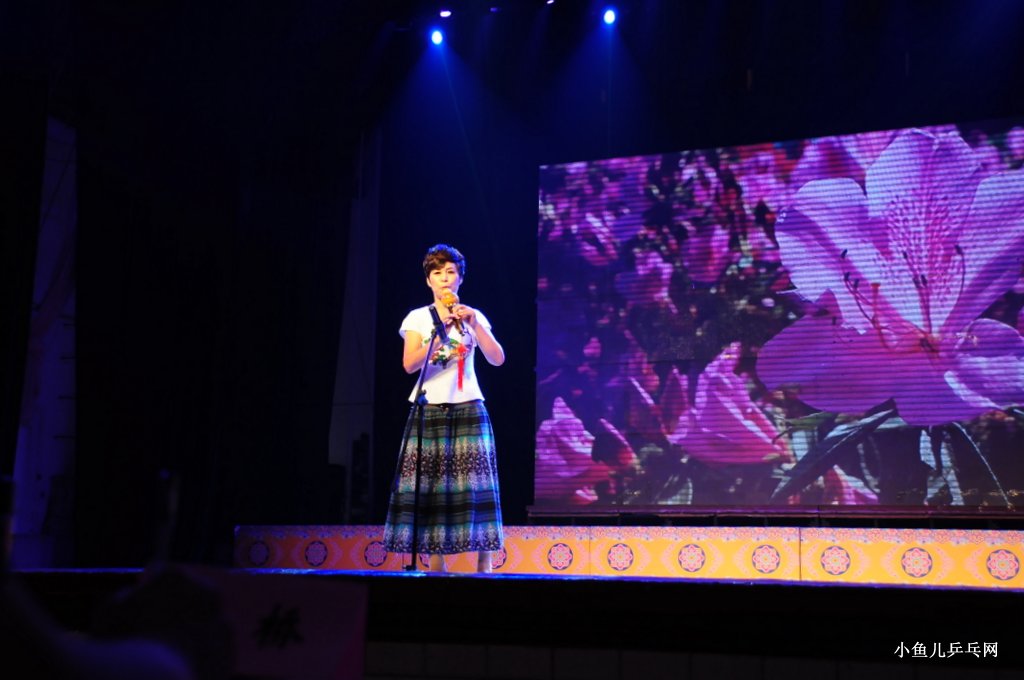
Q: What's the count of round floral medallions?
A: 12